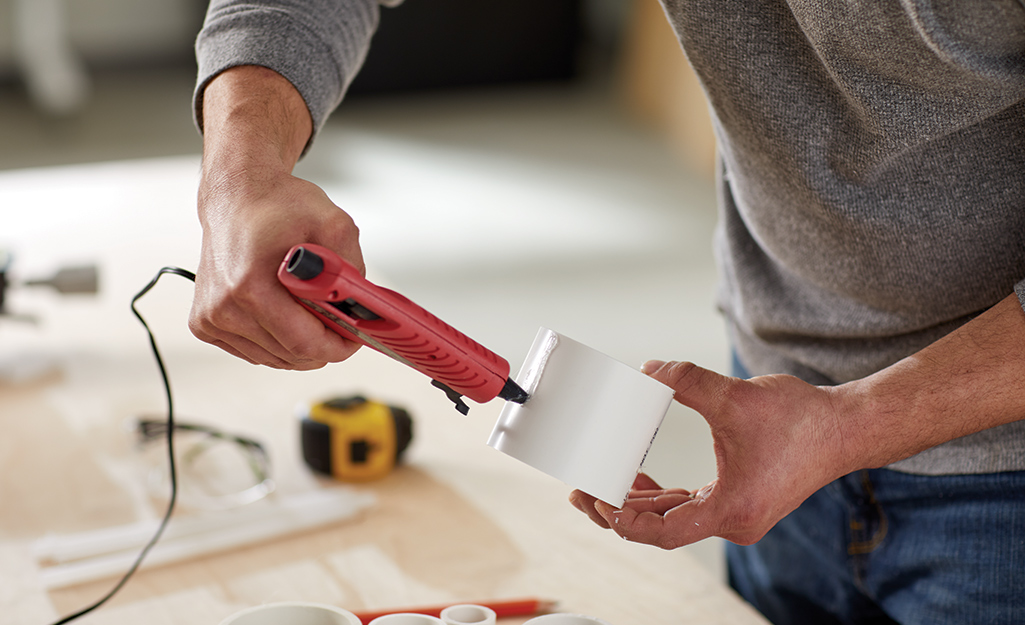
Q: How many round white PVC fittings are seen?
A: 4